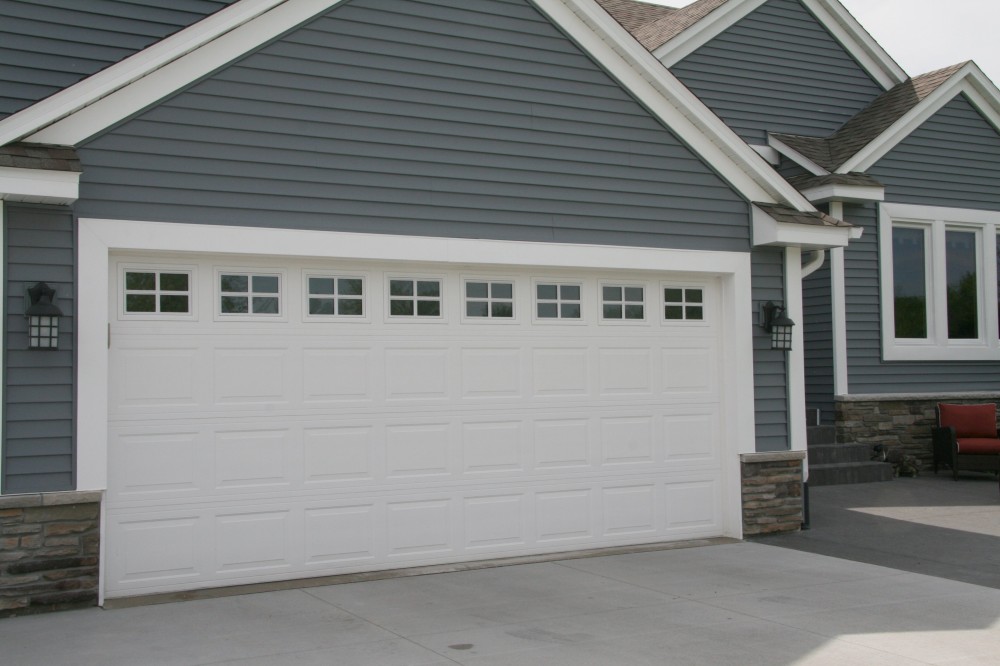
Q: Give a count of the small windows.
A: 8